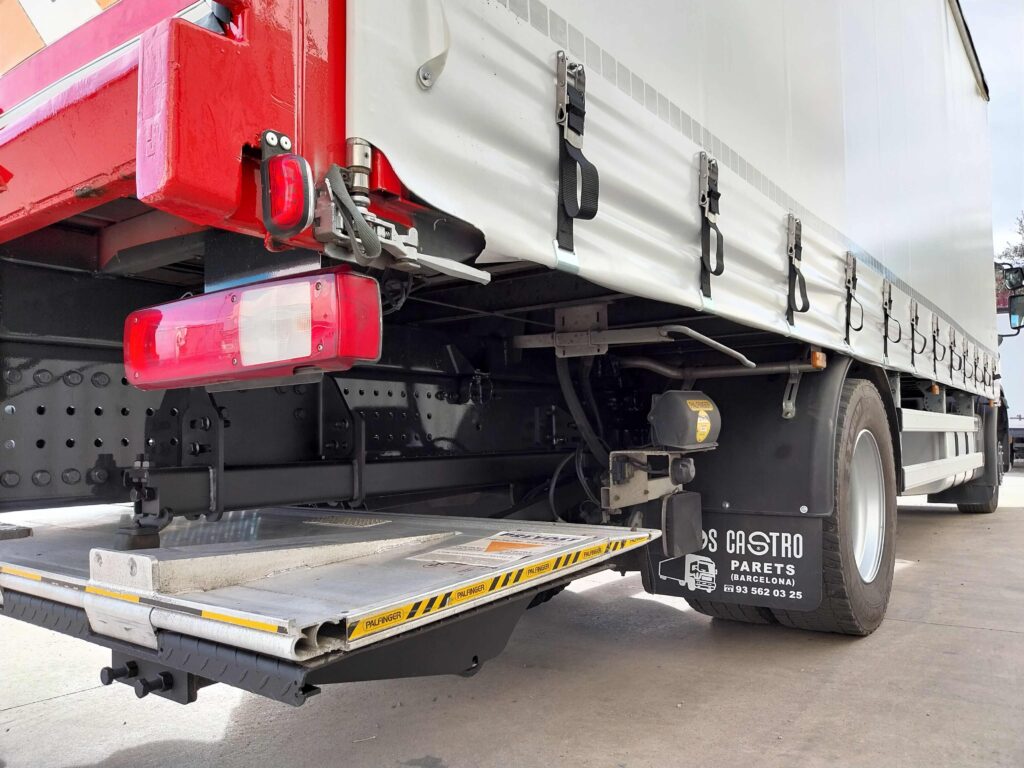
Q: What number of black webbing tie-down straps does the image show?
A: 12